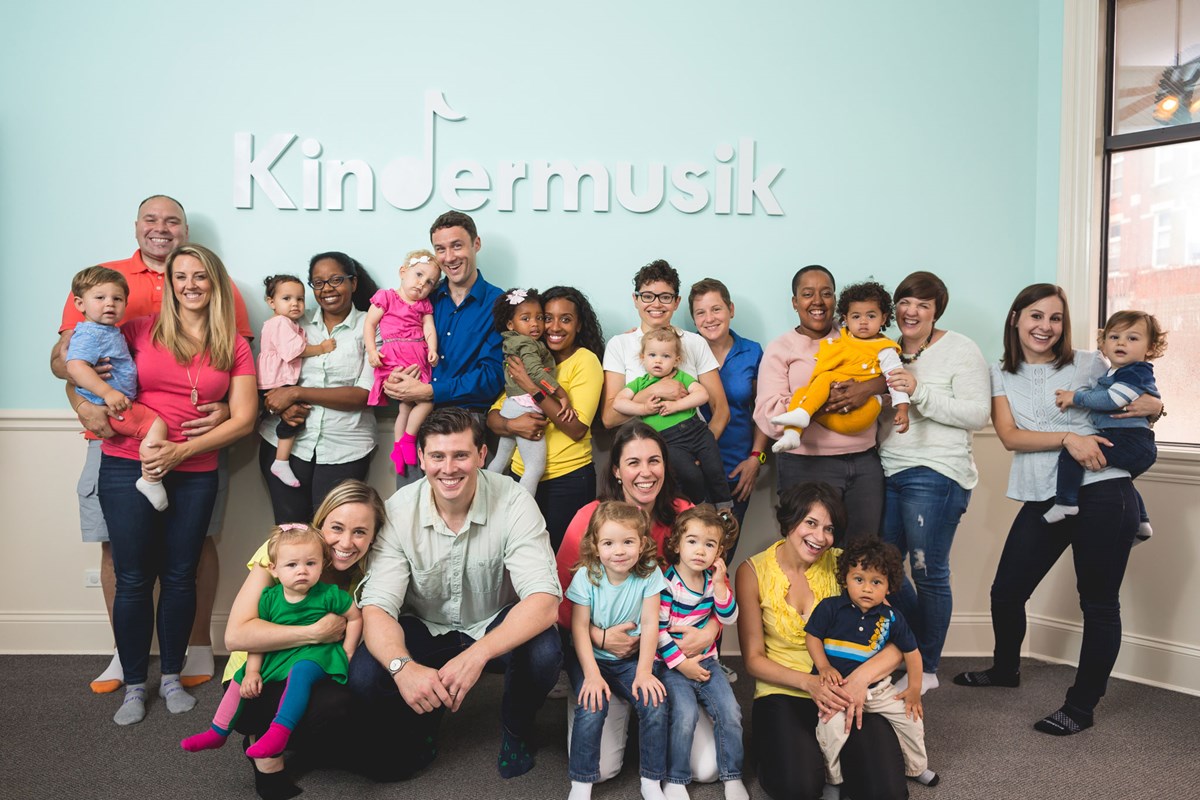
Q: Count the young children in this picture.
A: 11